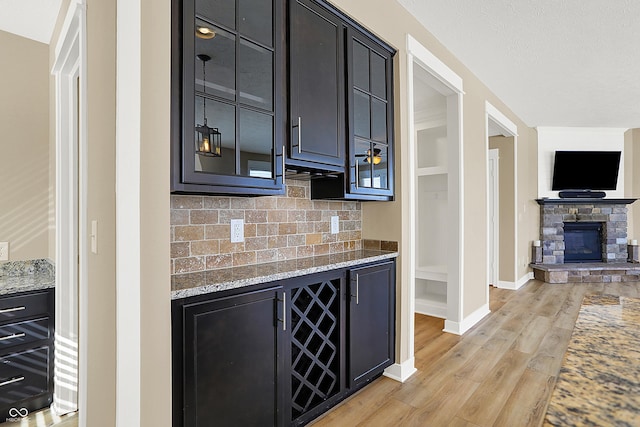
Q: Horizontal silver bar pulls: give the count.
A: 3